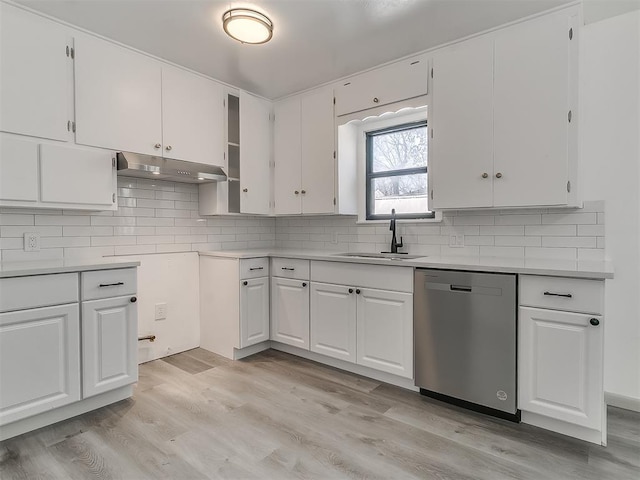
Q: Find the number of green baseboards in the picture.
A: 0